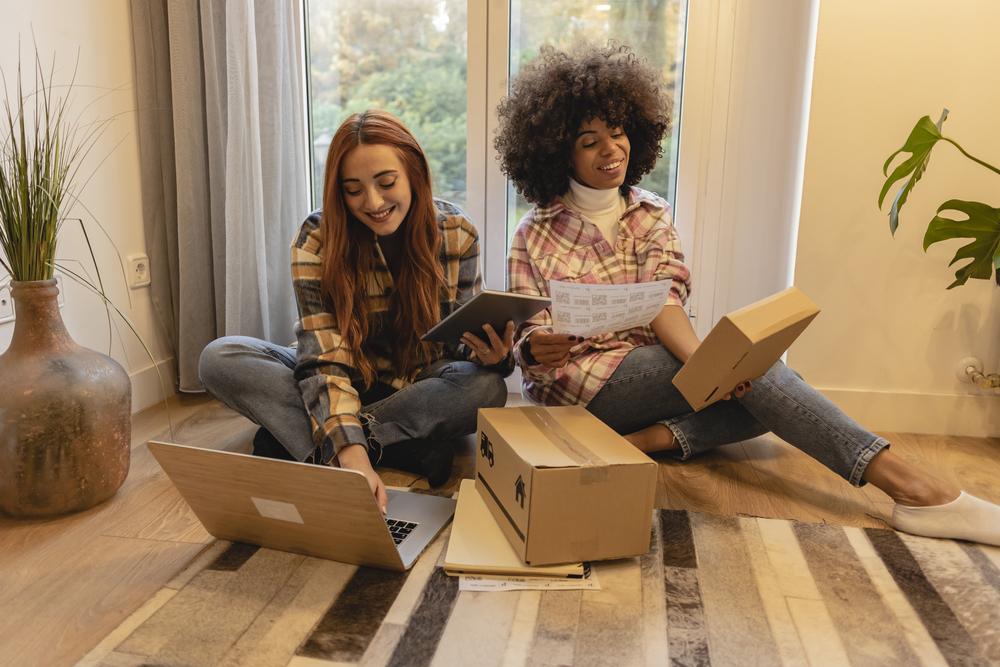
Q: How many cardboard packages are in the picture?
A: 2